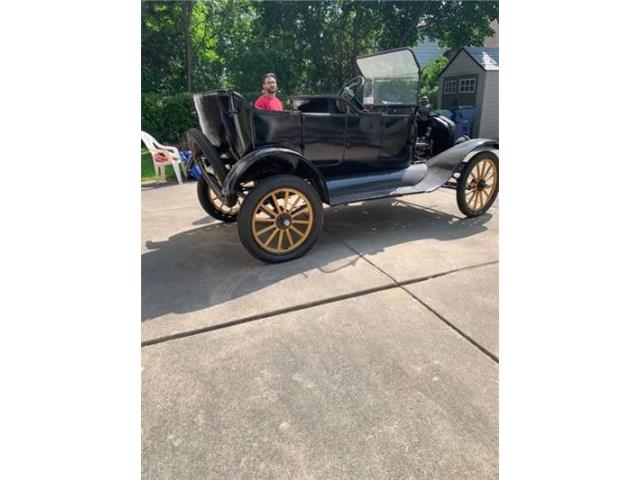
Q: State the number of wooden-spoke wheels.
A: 3